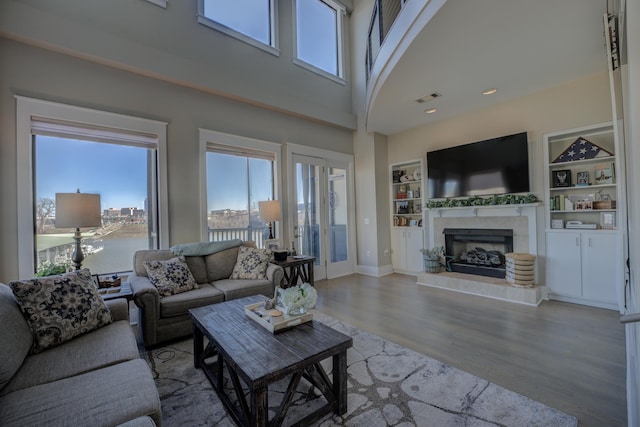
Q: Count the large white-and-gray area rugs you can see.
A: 1